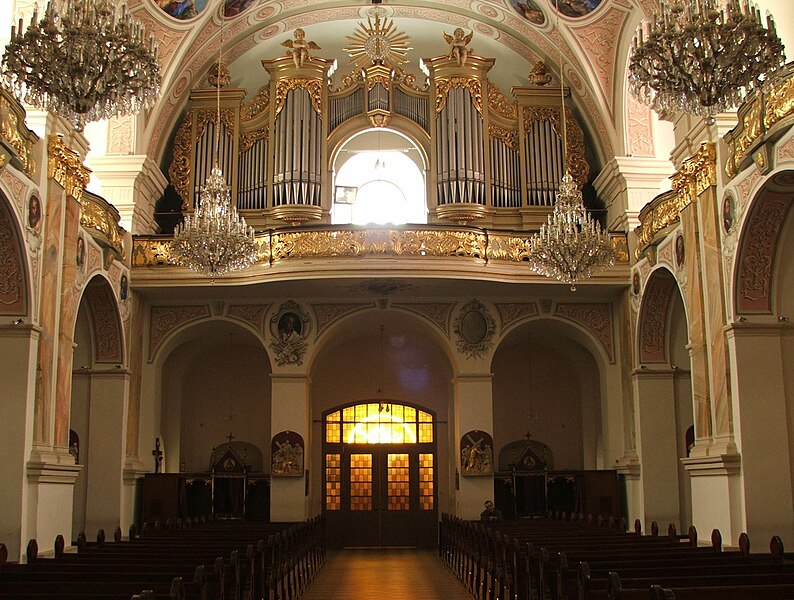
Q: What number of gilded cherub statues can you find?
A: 2